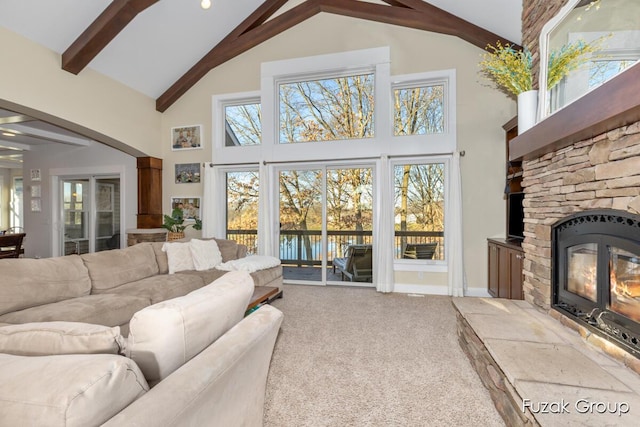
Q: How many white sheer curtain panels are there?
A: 4